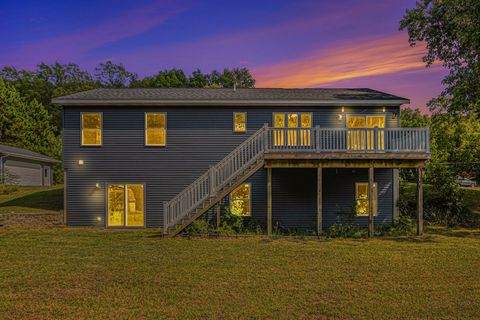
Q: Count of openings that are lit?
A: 8